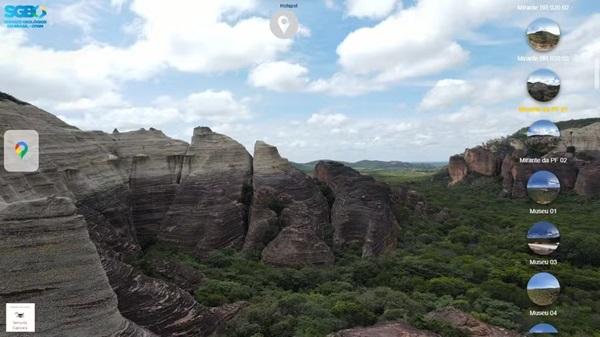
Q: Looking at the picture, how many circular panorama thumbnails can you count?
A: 7